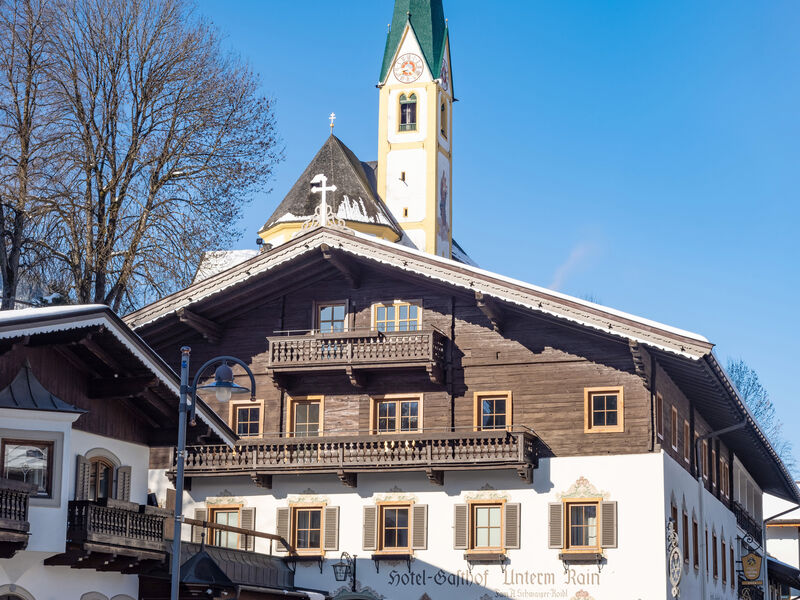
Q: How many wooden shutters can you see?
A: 12